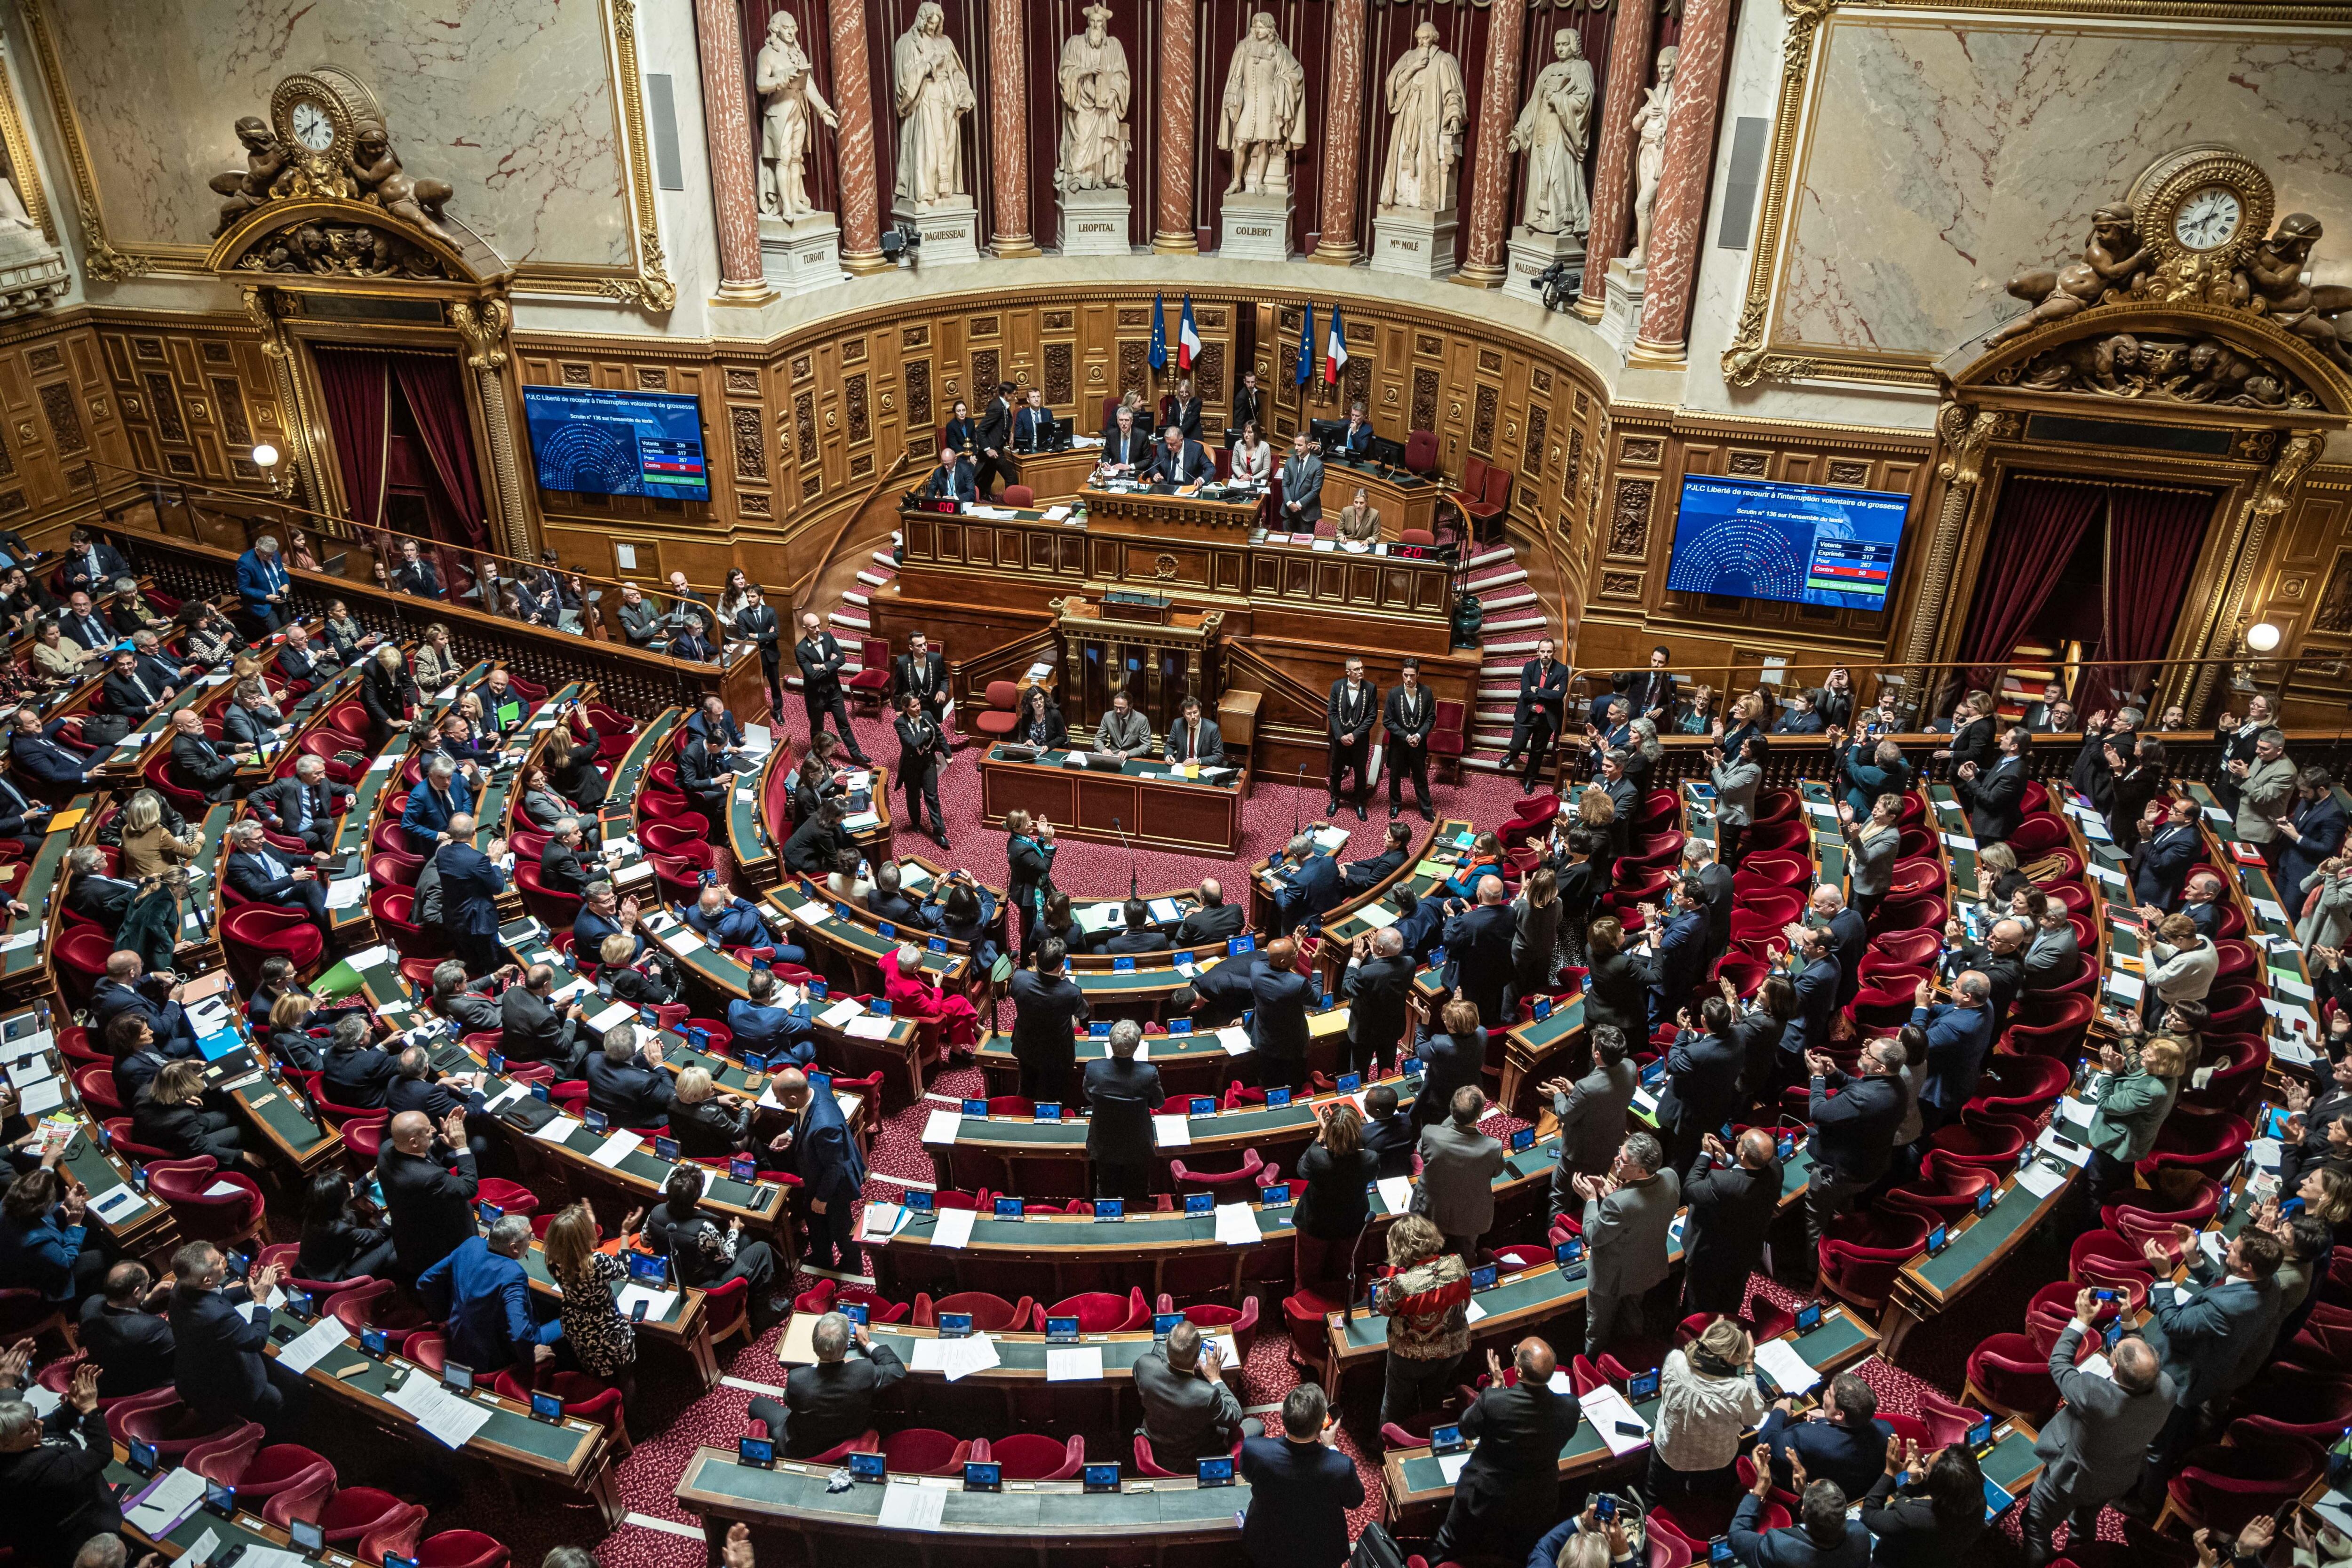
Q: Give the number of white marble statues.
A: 7